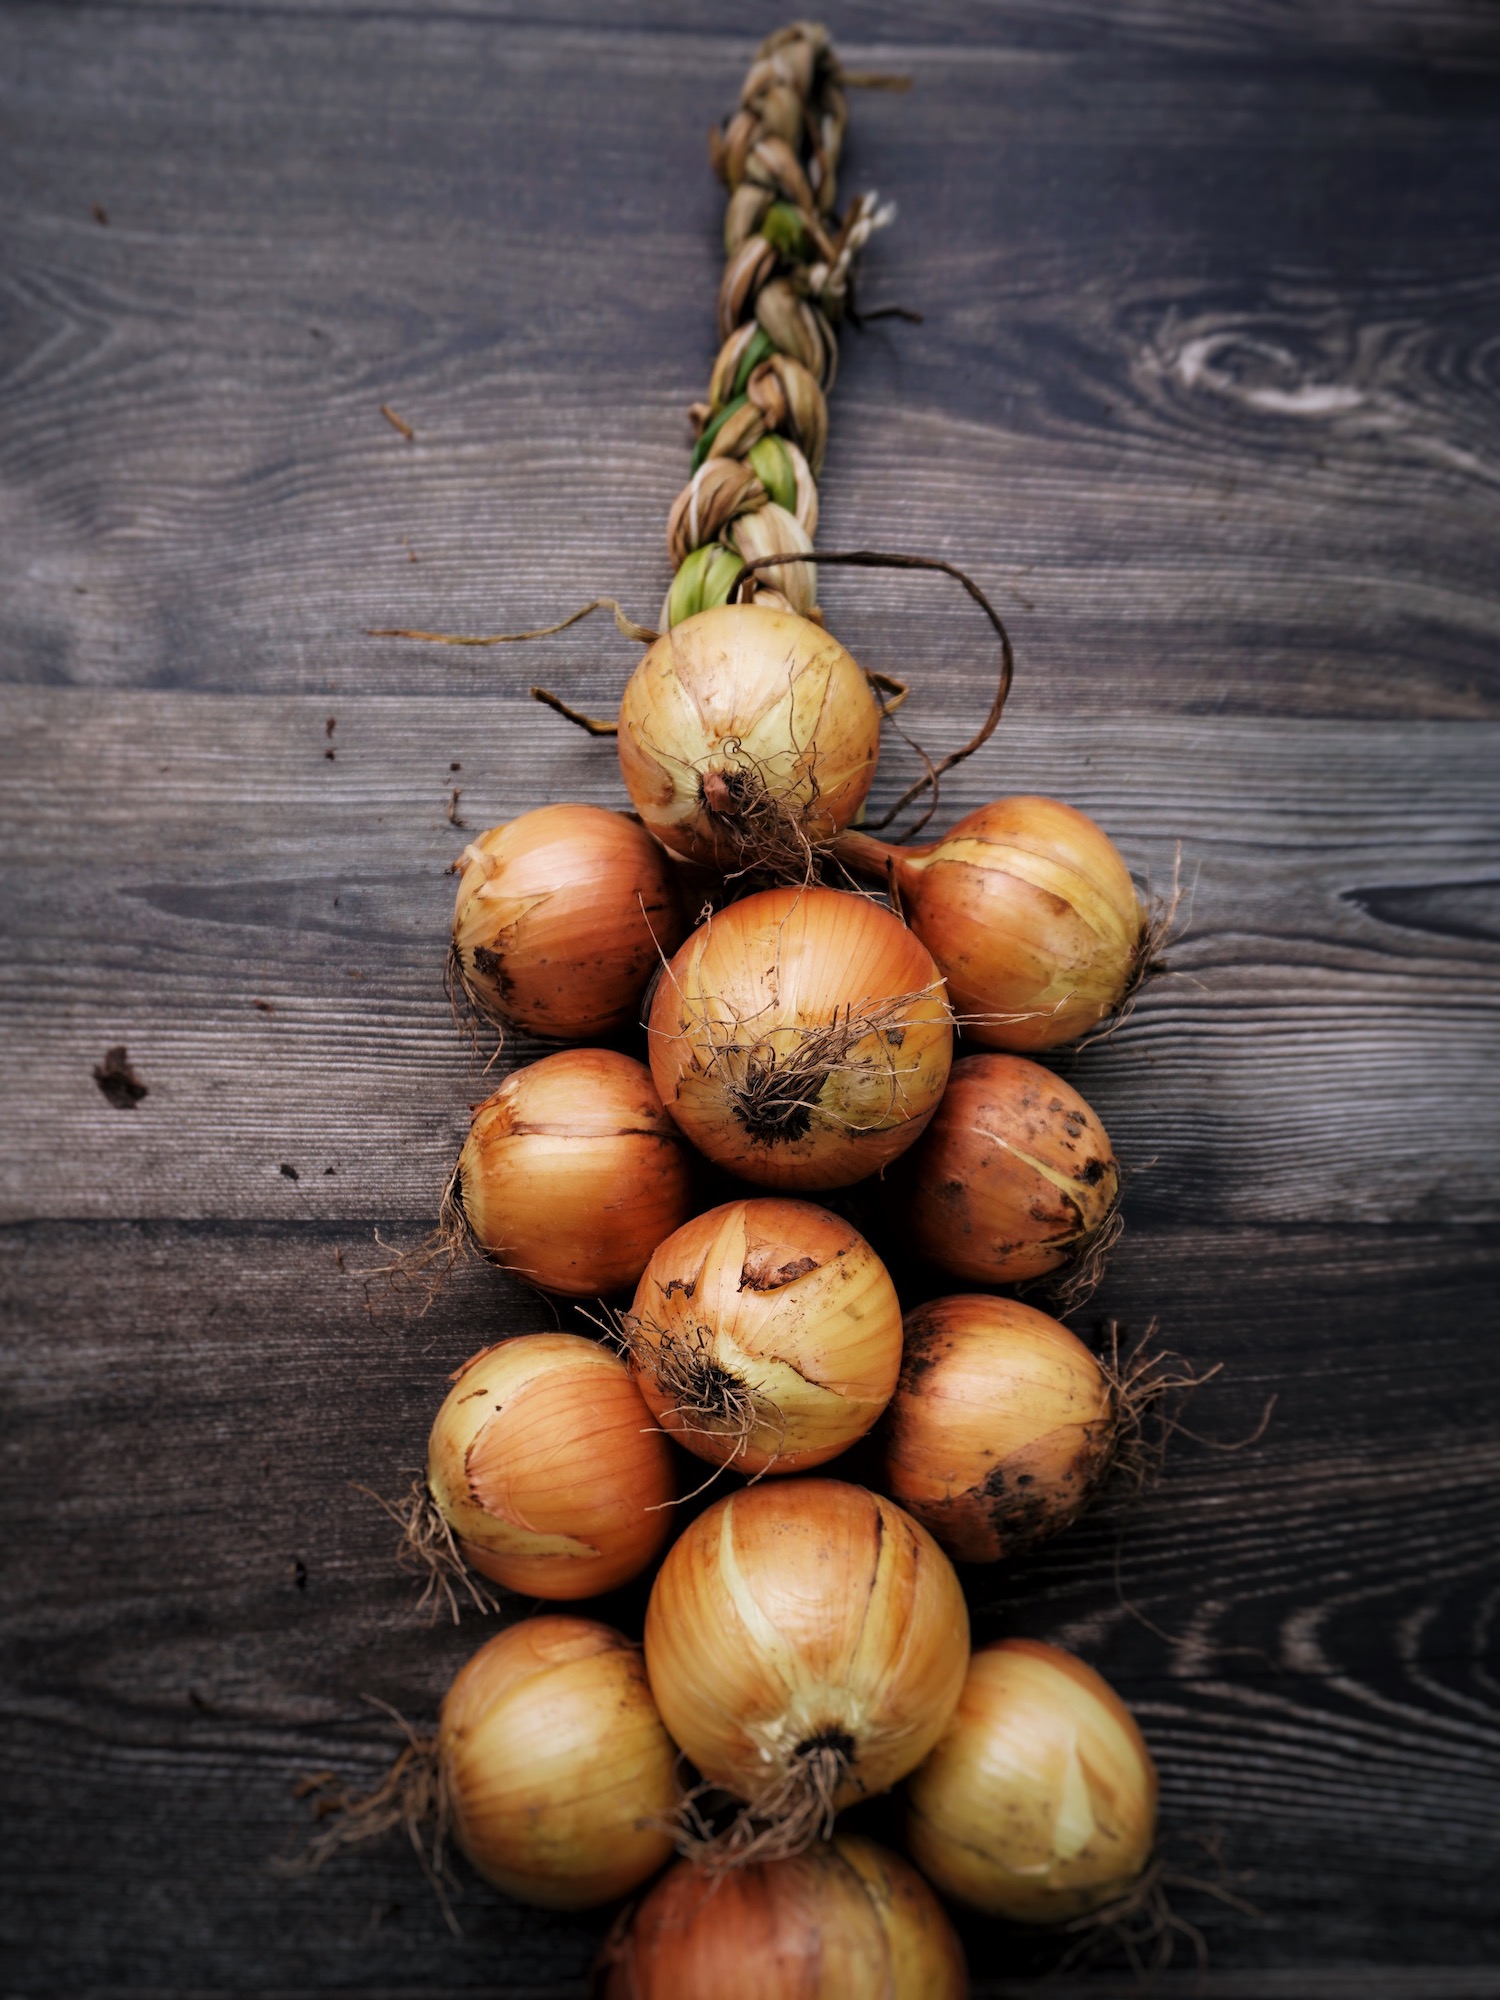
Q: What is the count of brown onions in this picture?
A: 13